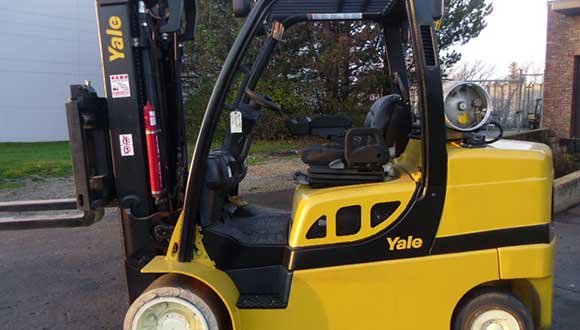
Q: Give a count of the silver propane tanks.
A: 1